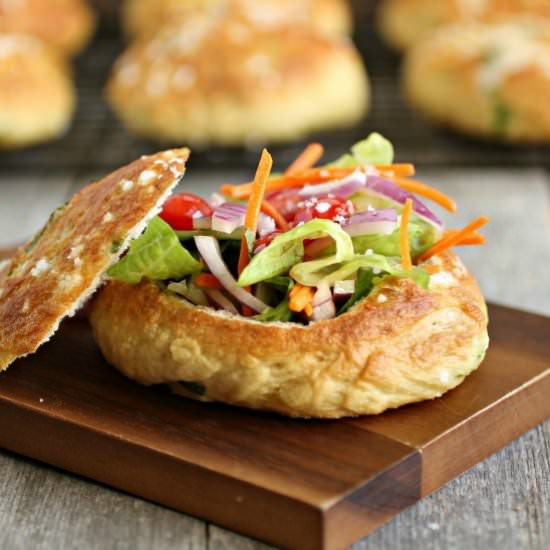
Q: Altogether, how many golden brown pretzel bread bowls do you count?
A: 7